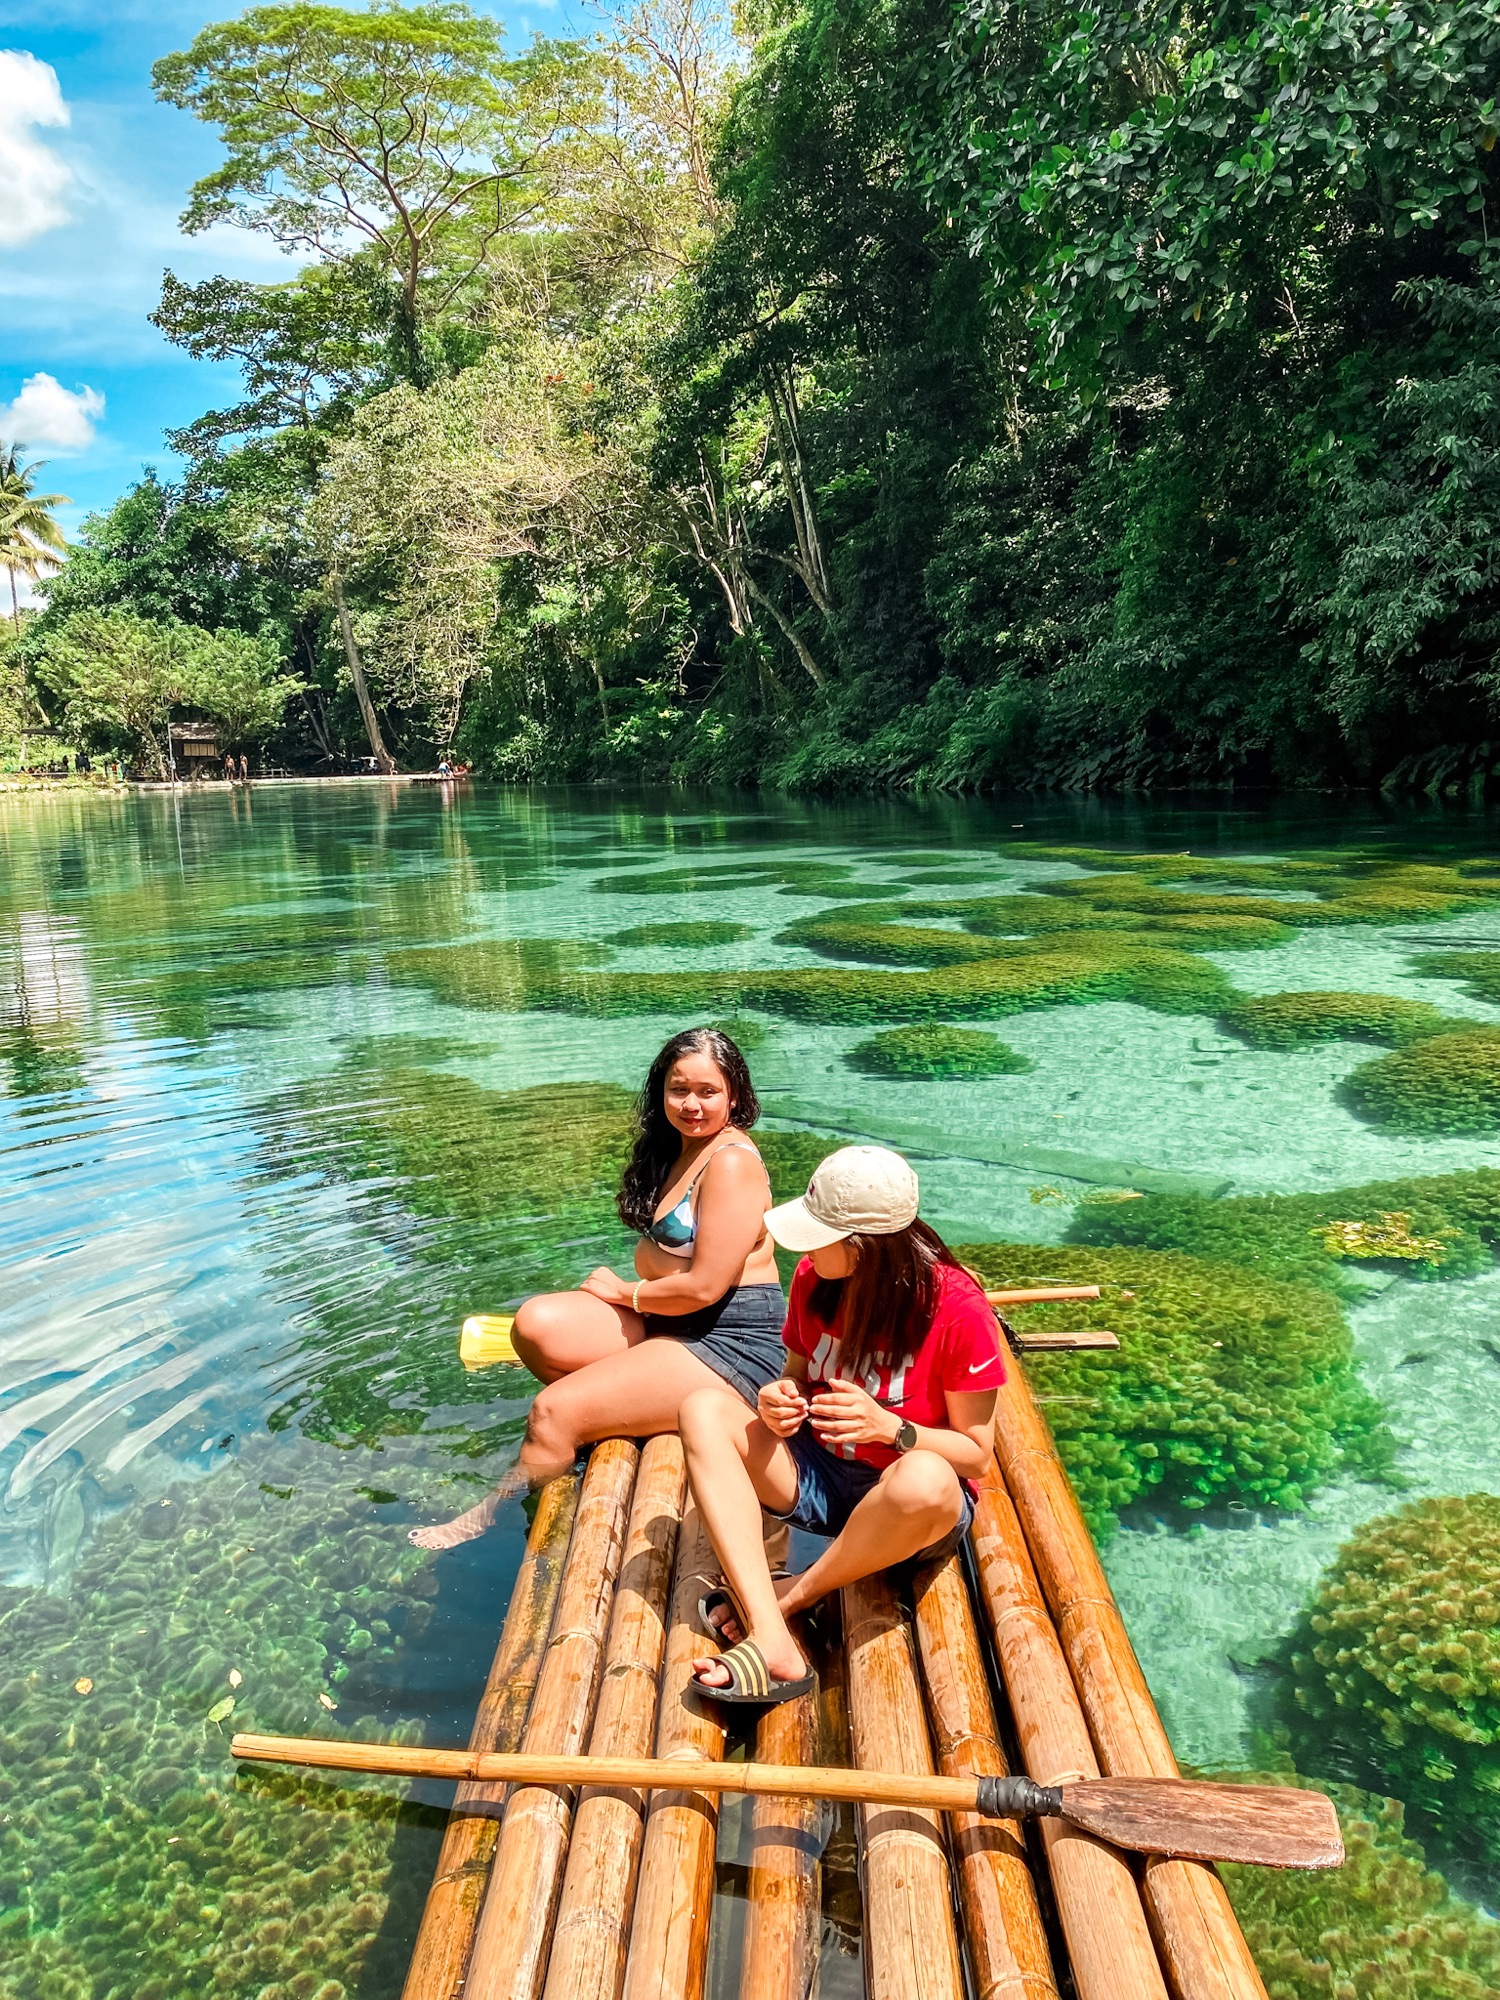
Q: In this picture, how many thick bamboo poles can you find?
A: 9